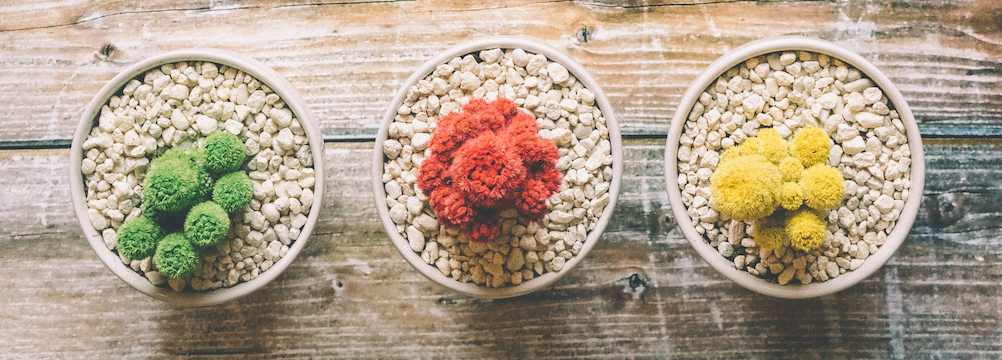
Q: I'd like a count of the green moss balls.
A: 6